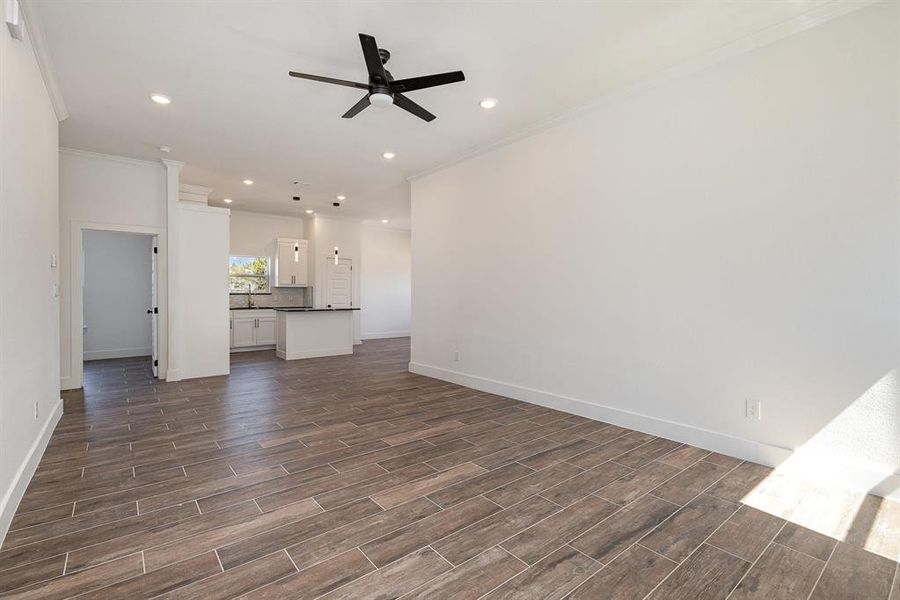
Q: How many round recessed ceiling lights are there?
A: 8